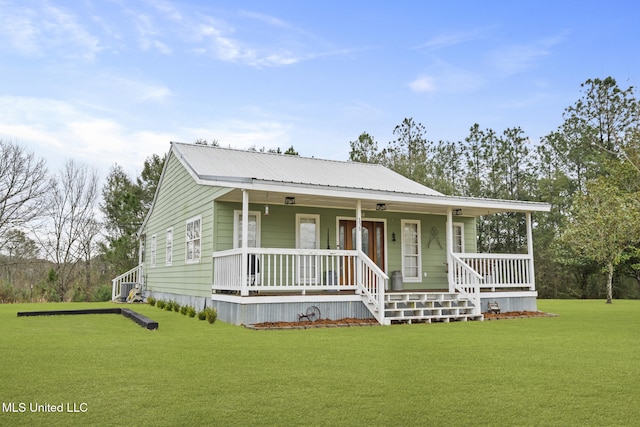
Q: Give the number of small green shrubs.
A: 8